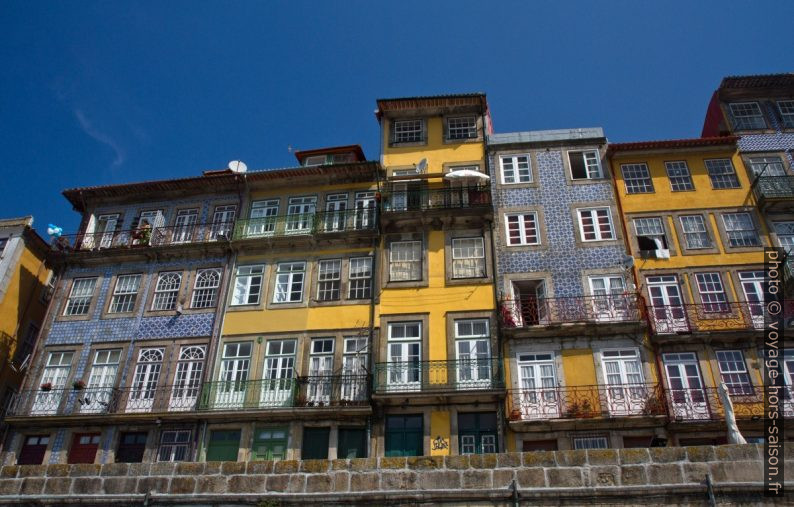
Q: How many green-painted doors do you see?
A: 6